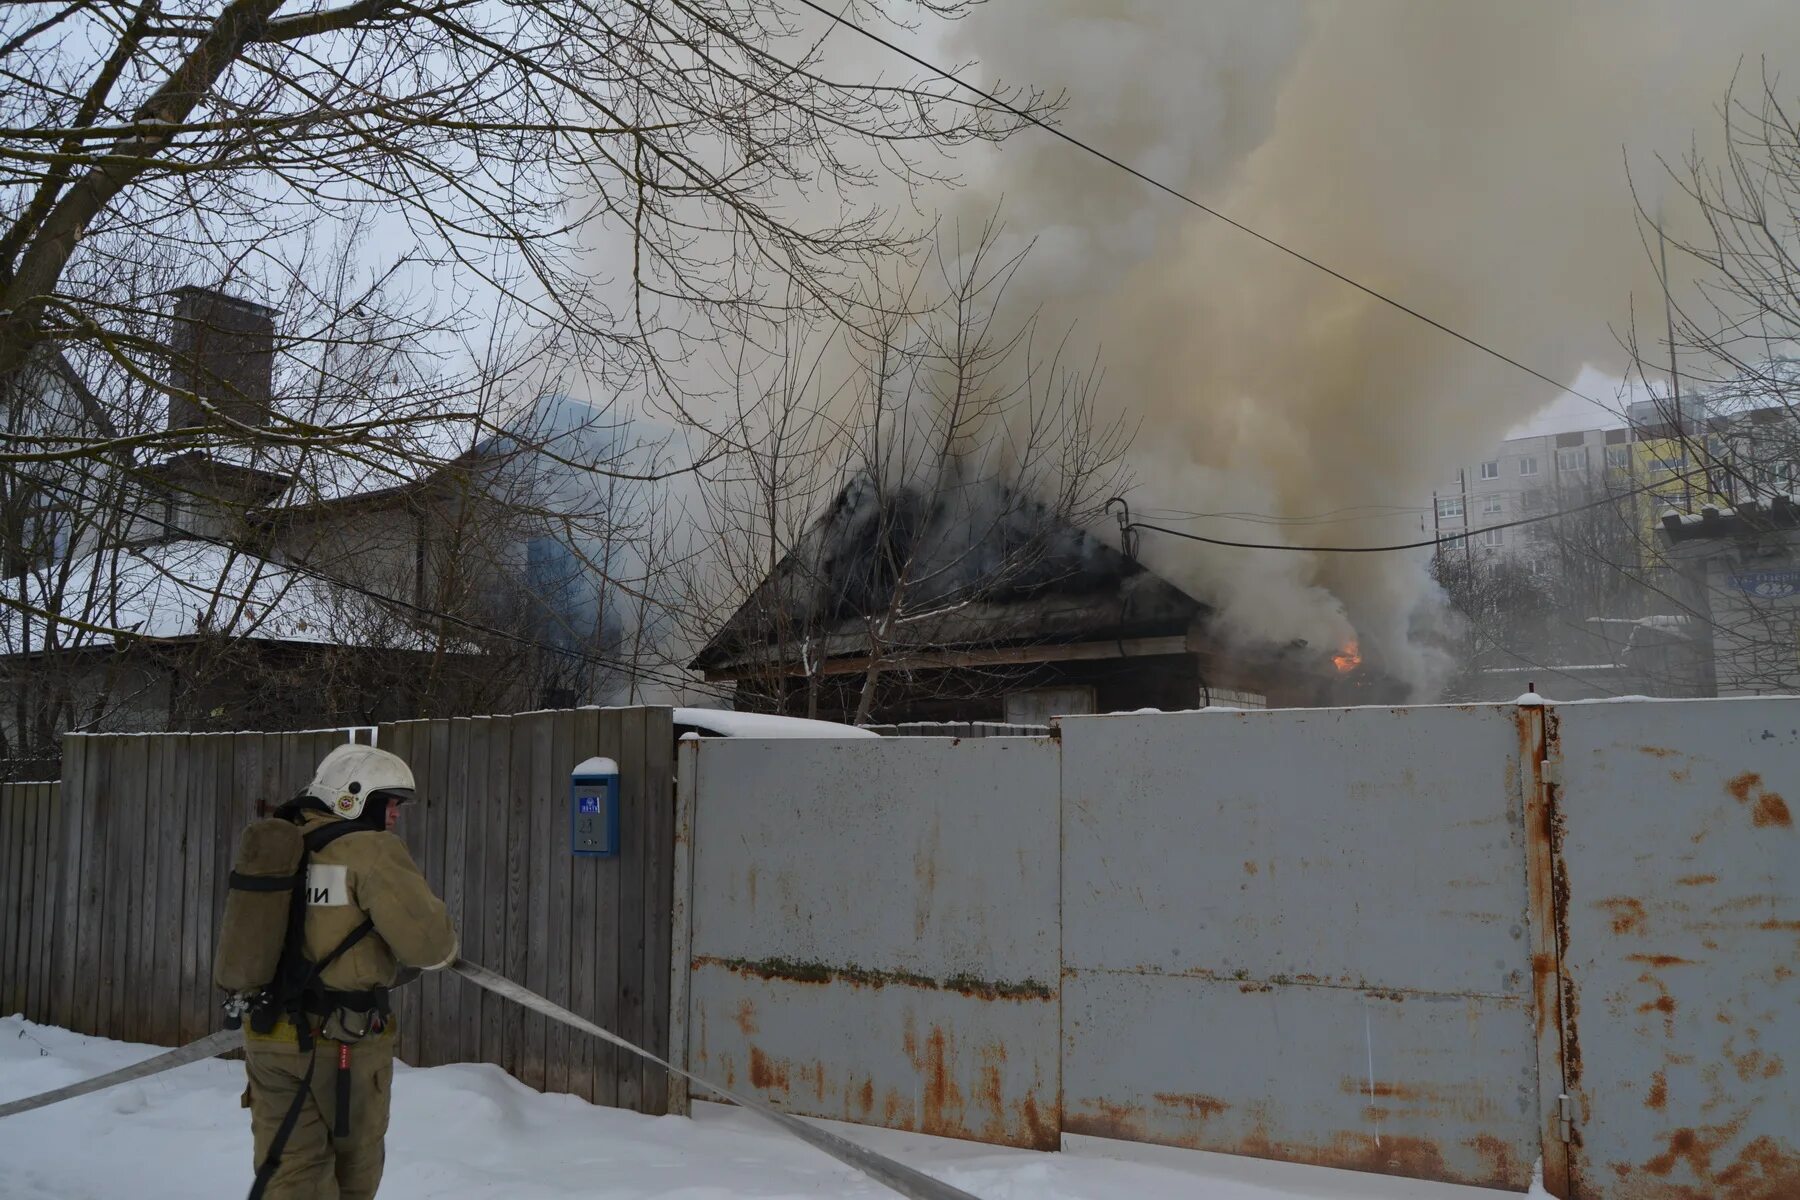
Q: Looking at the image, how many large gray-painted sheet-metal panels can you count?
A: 3